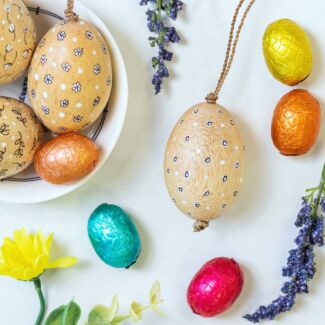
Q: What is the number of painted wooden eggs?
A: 4